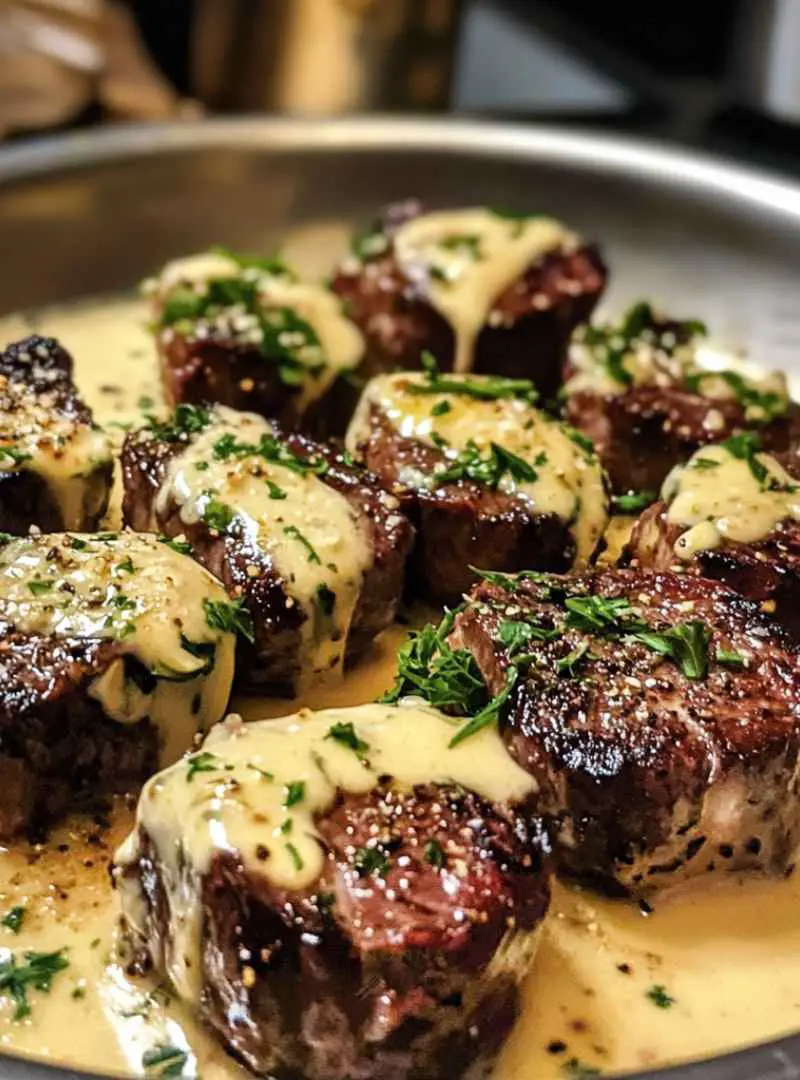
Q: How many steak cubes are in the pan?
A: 10